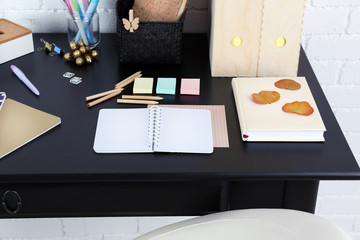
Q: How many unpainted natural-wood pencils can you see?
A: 6